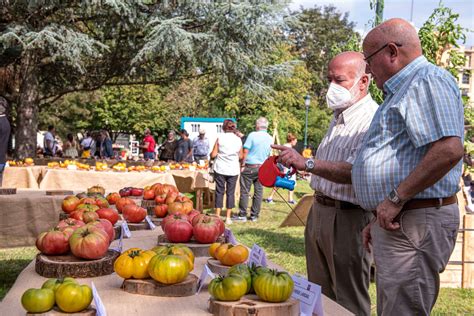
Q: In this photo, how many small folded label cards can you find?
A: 8